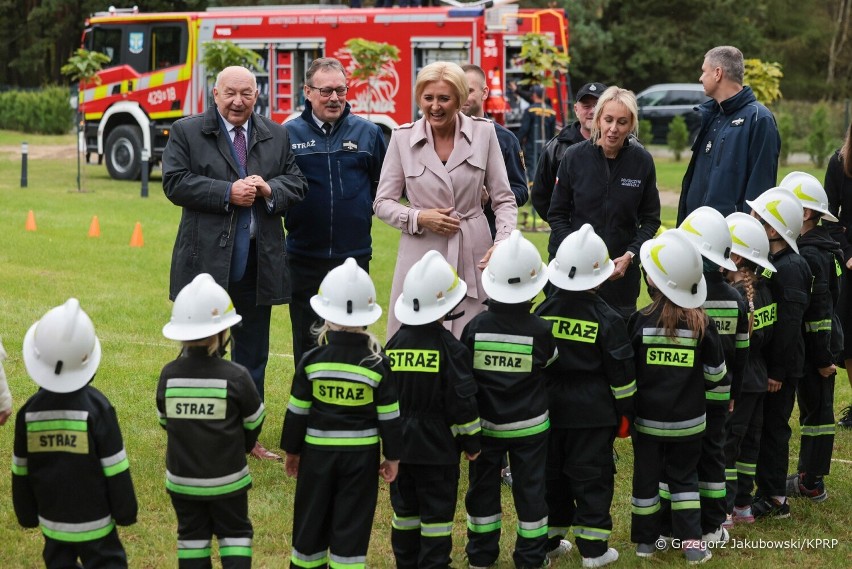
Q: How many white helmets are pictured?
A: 11